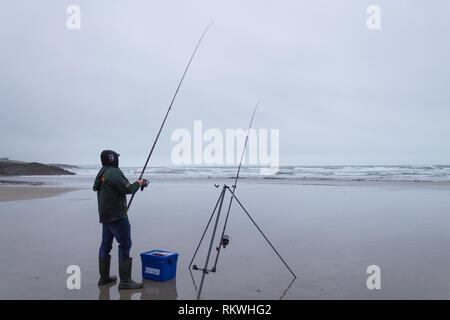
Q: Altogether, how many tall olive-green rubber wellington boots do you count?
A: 2